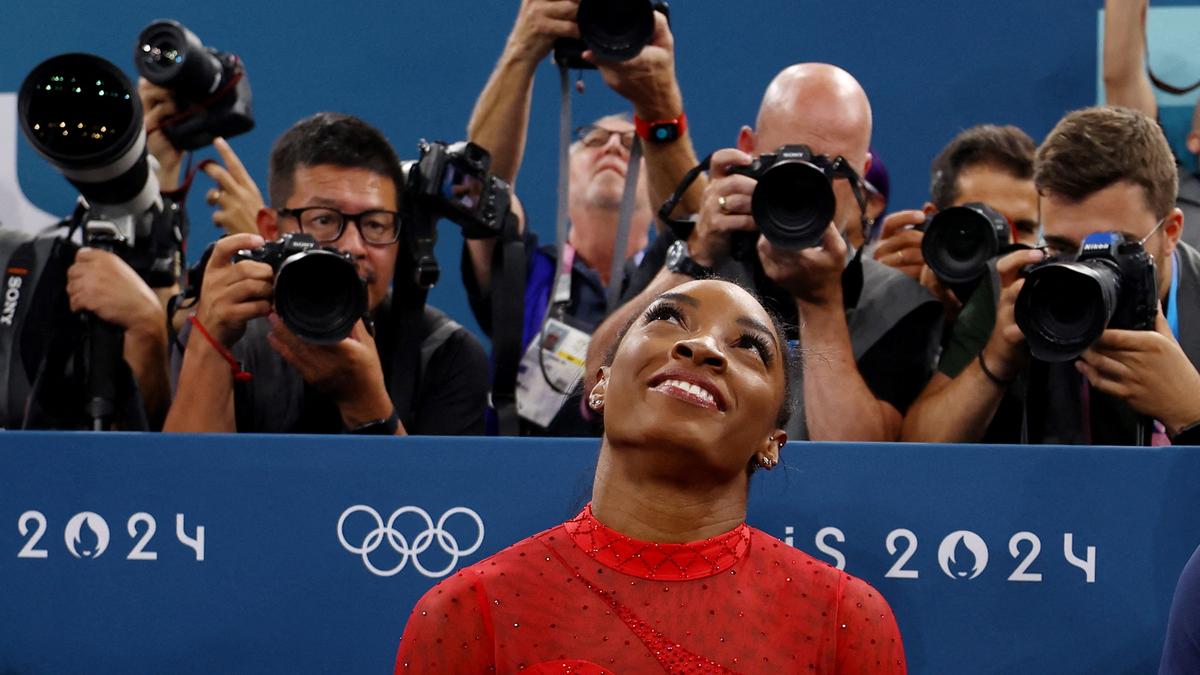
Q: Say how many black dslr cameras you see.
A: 8